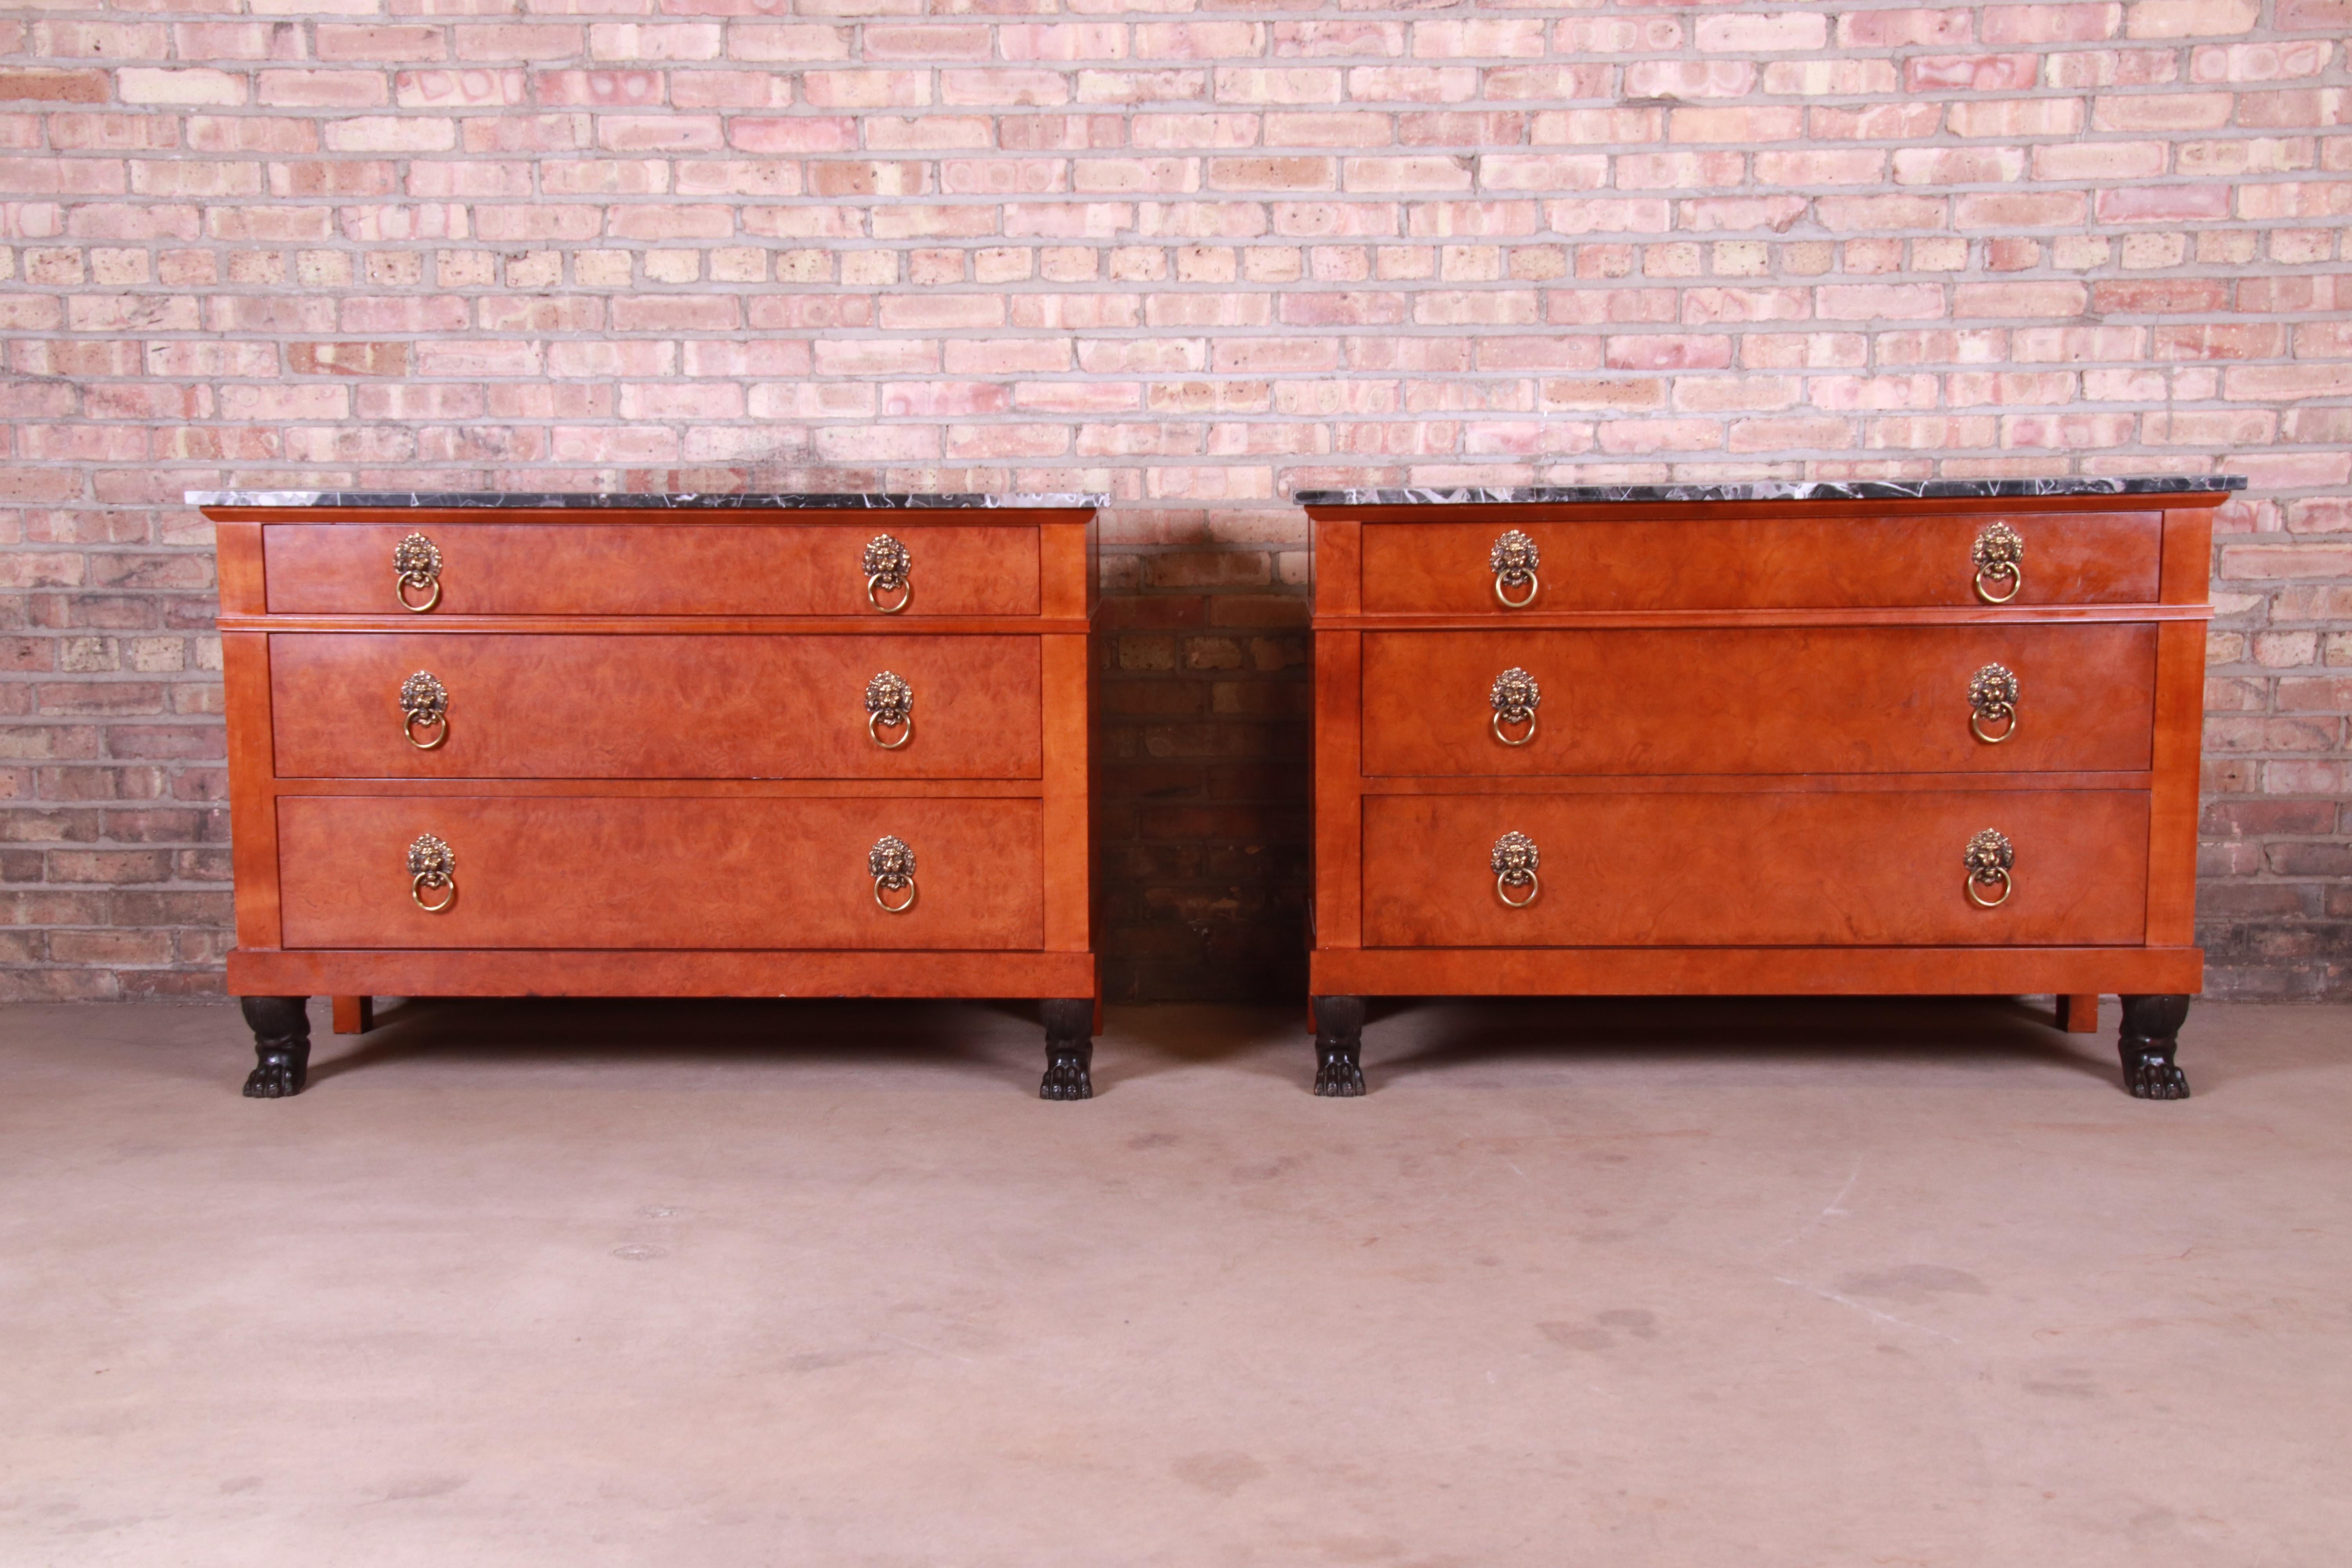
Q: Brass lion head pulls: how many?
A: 12